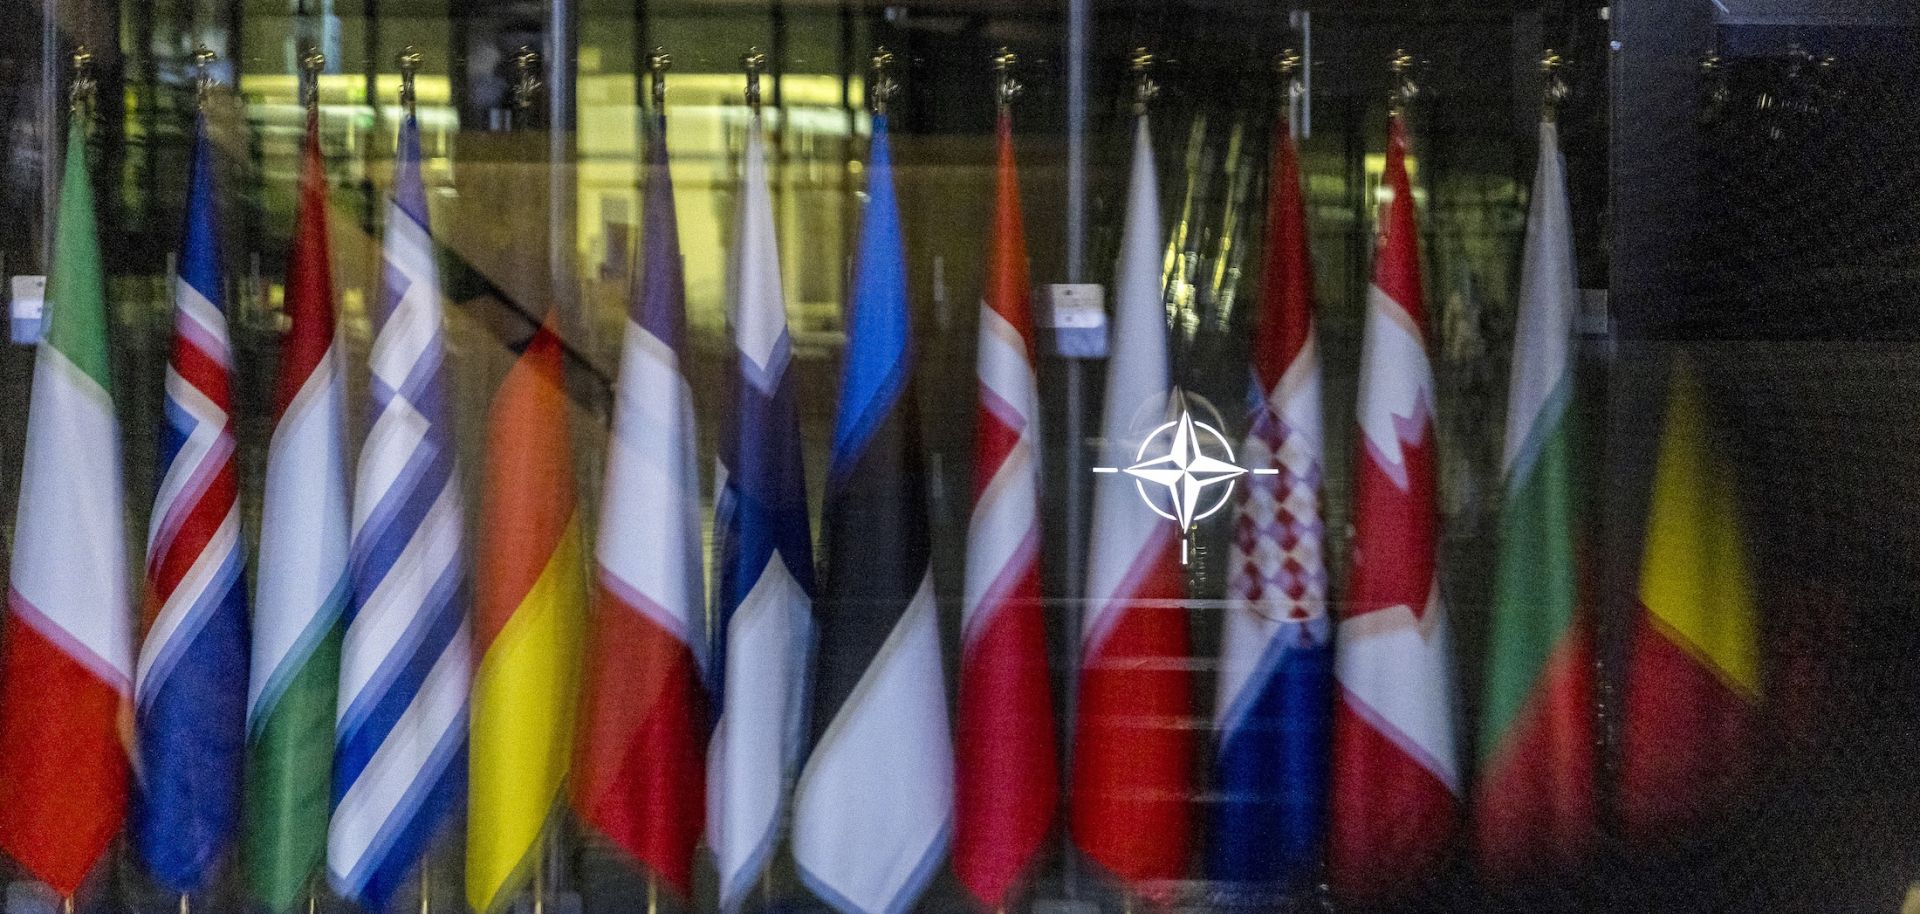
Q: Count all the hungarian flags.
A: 1